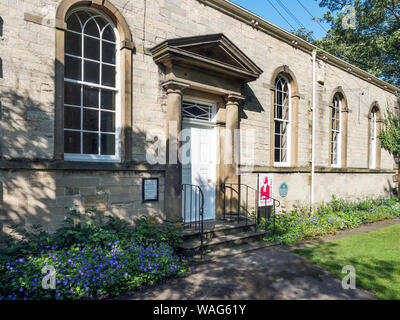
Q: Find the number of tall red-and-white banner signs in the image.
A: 1